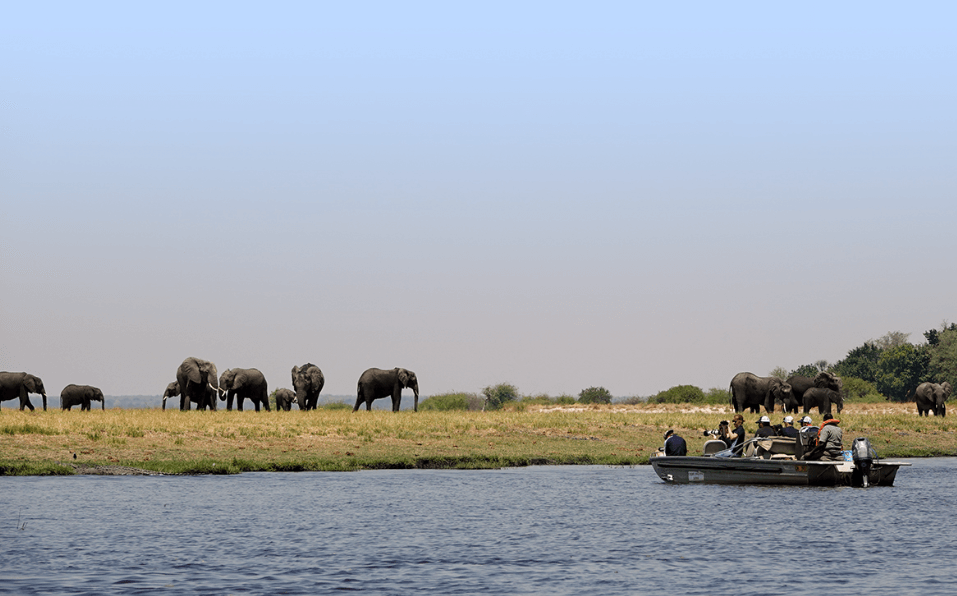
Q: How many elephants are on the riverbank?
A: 12